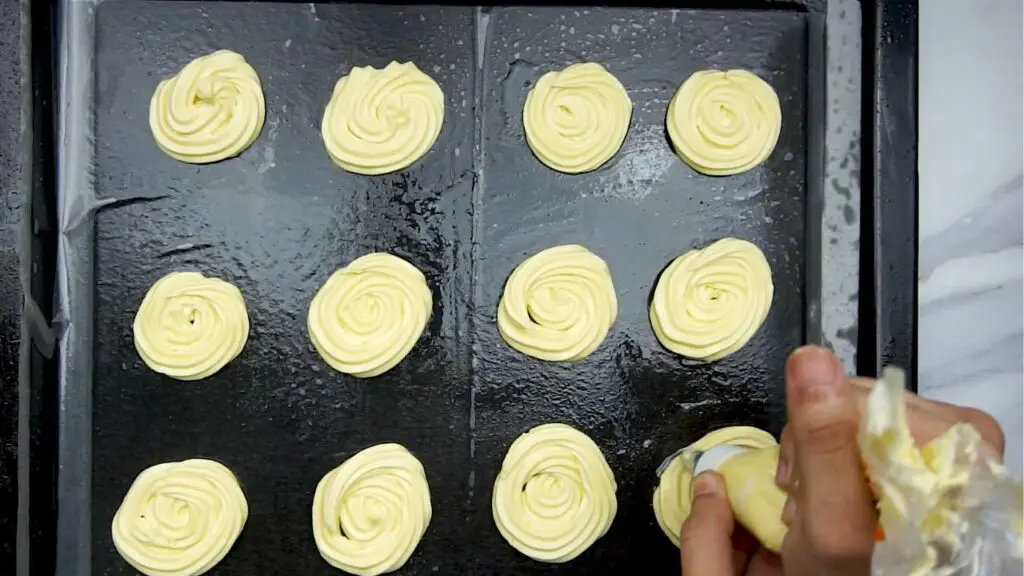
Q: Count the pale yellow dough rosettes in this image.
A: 12